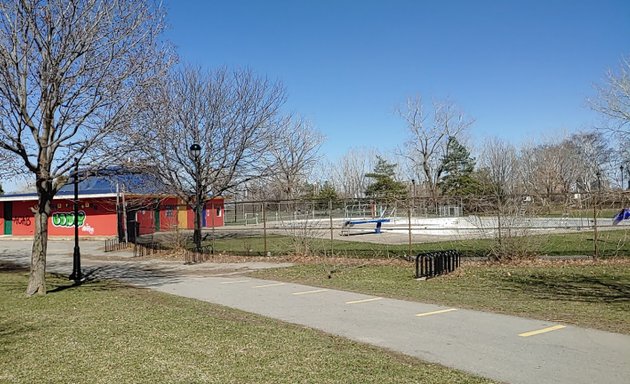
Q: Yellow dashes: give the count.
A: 6